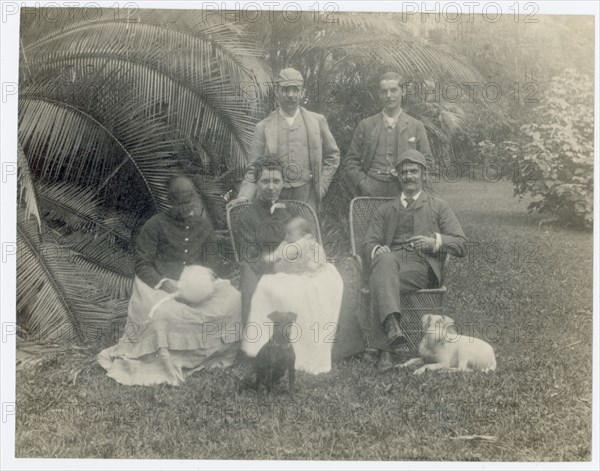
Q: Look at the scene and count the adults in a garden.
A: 5